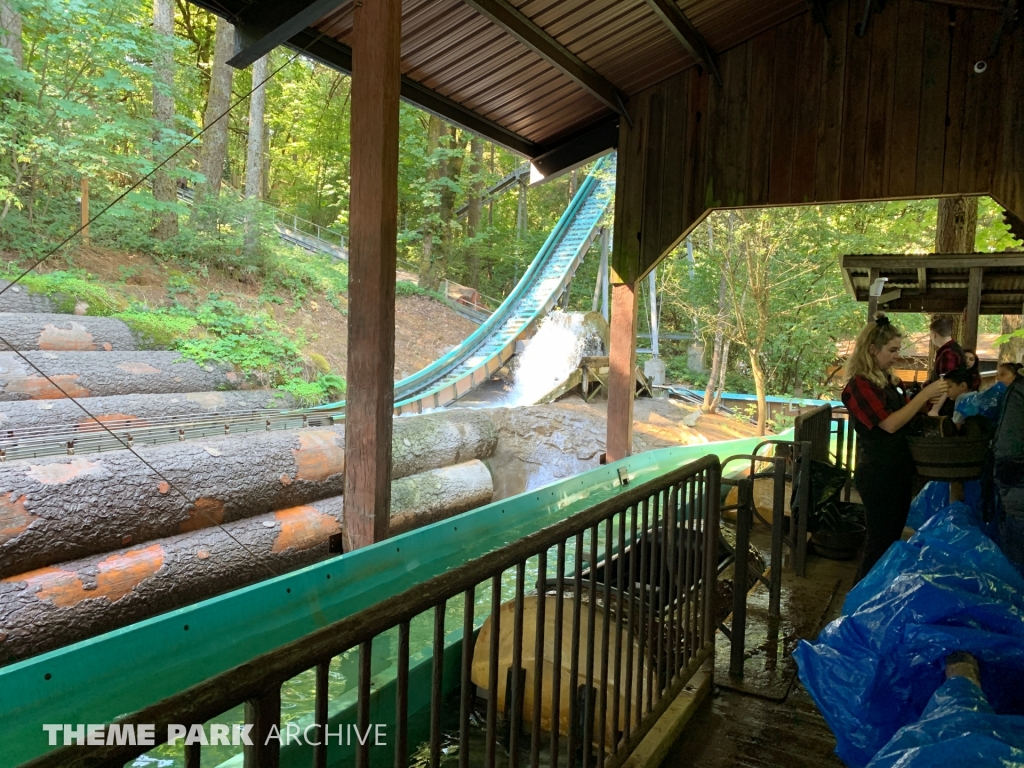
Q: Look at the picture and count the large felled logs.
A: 6